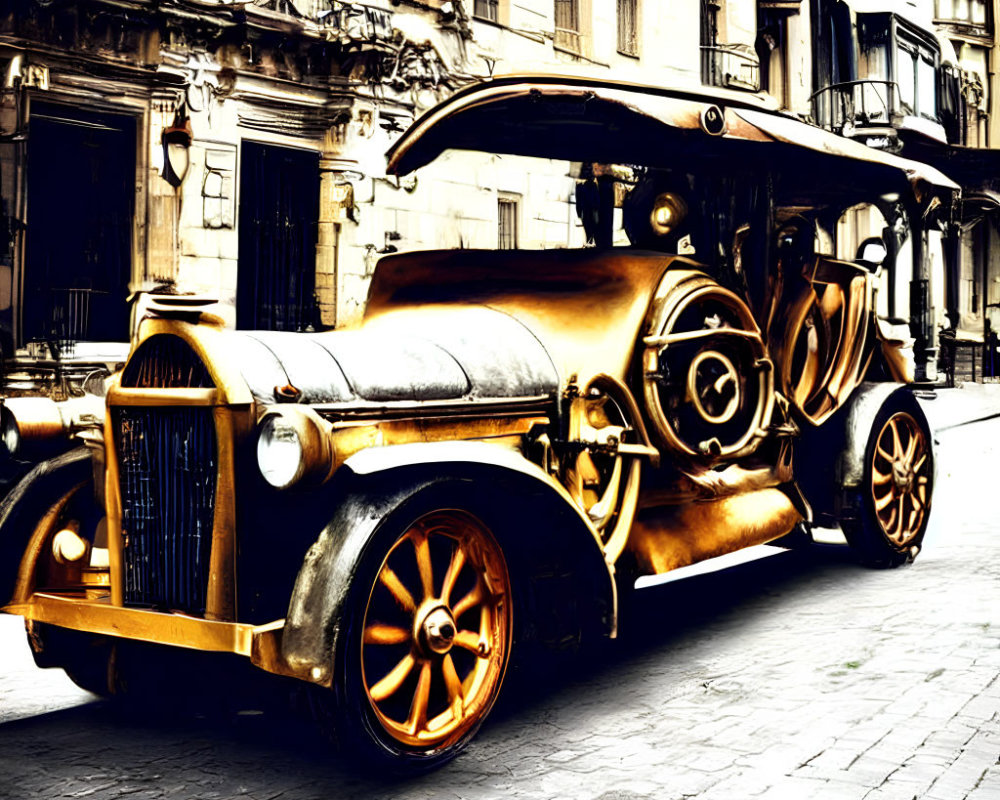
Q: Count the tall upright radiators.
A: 1